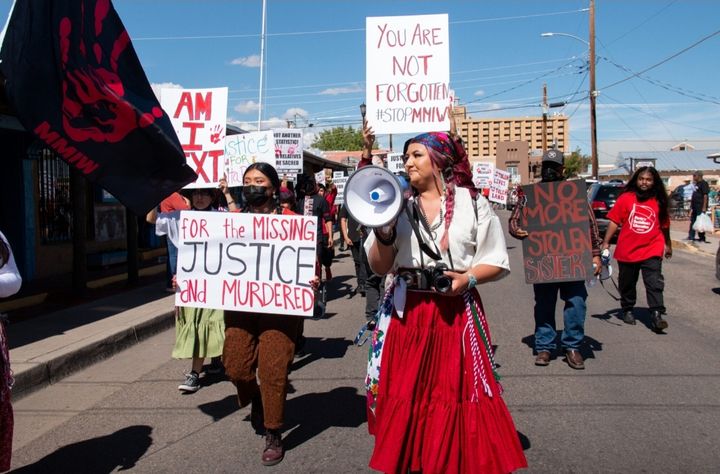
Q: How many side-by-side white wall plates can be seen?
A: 0